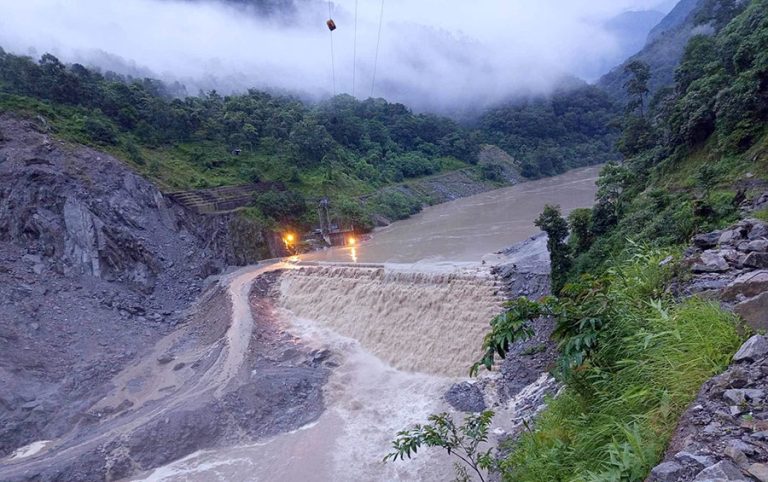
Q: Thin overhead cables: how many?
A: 3